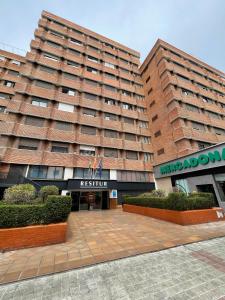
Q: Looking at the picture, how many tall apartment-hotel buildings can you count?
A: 2